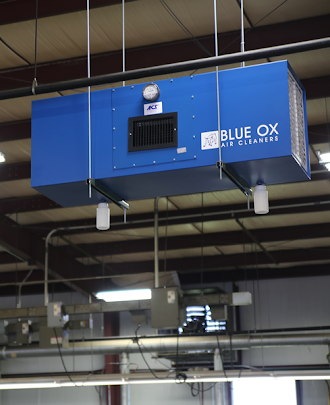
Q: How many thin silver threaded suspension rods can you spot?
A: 4